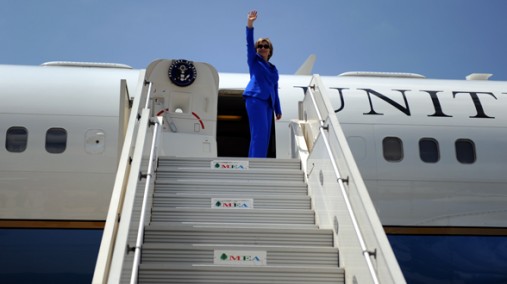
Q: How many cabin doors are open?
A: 1